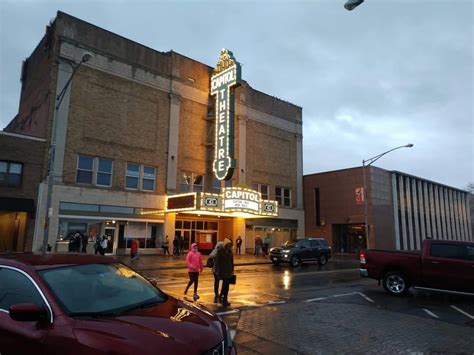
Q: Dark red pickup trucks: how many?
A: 1